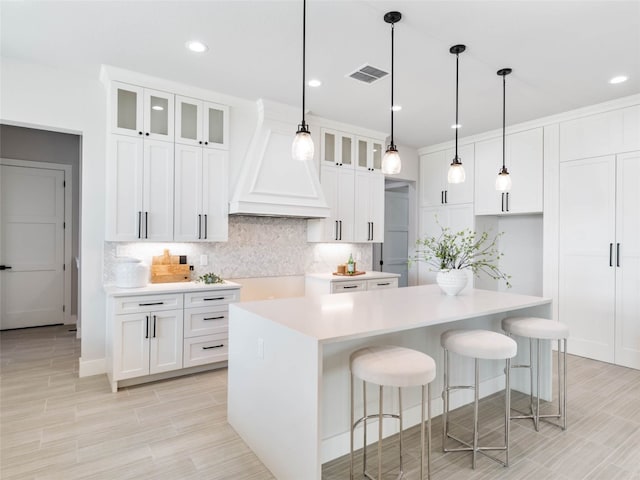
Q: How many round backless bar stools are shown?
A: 3